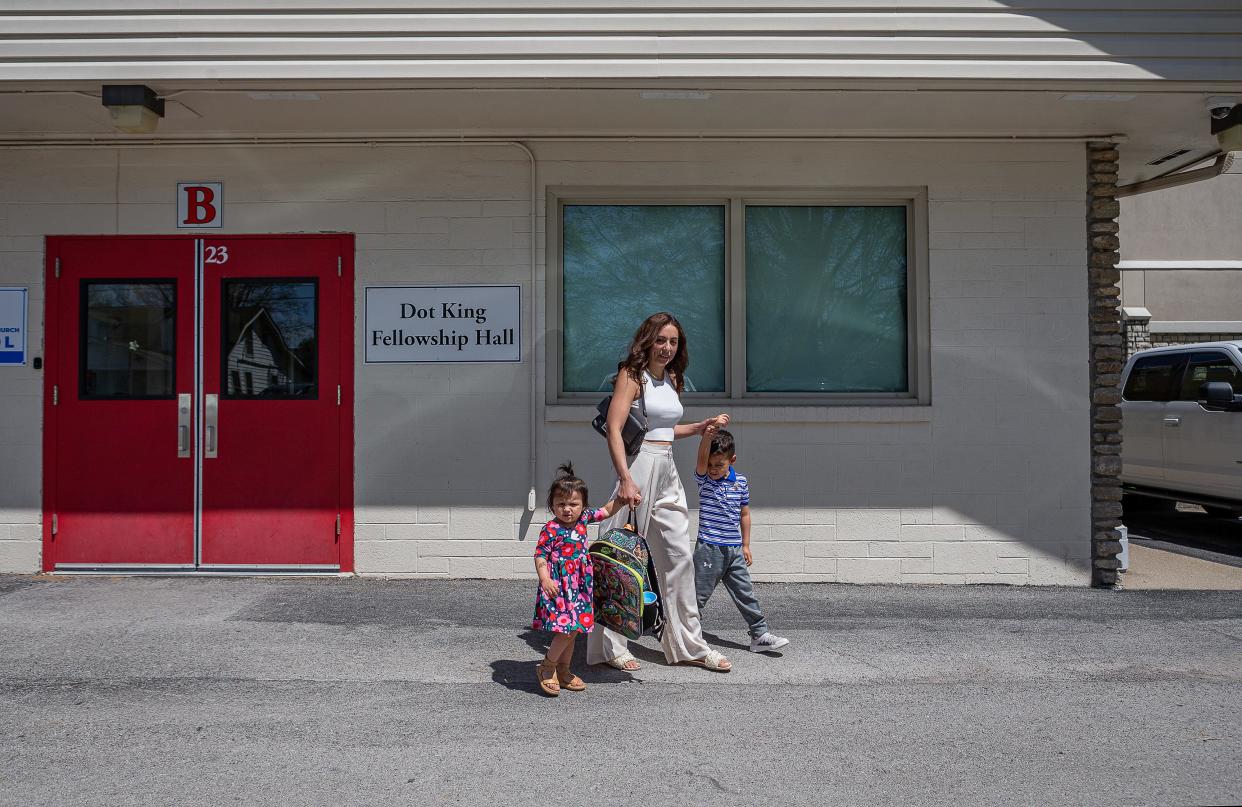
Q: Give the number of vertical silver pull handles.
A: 2